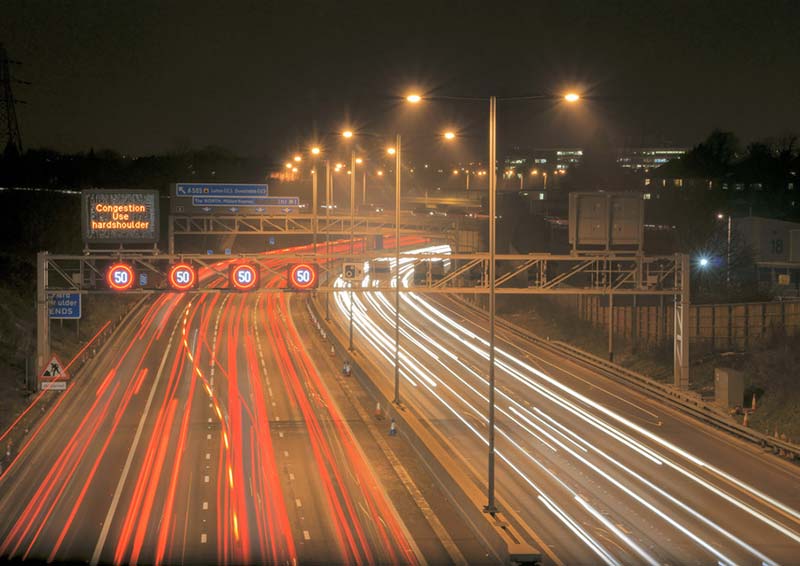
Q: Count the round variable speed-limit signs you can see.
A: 4